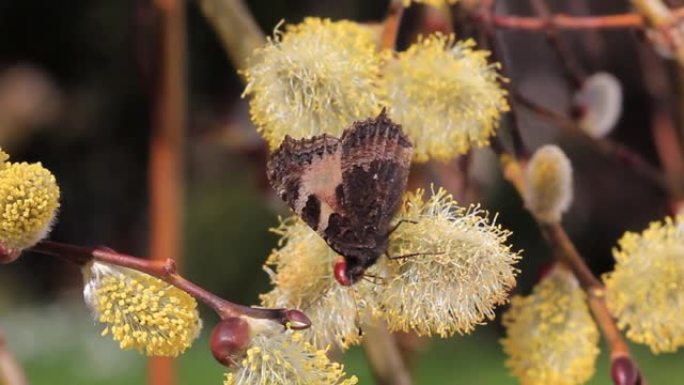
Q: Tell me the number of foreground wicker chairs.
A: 0